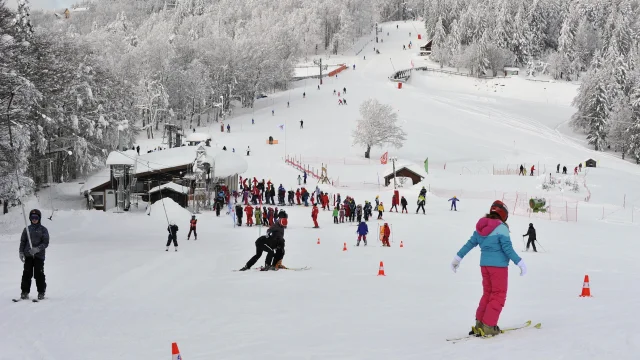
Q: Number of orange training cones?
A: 6